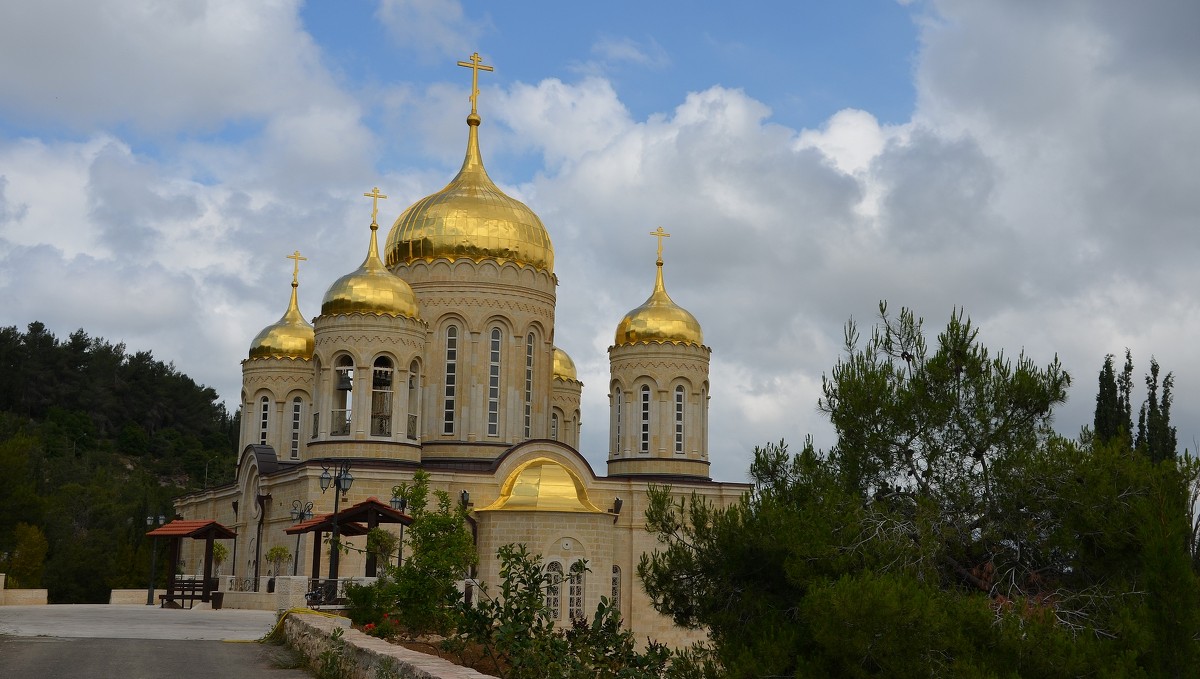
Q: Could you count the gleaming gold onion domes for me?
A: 5